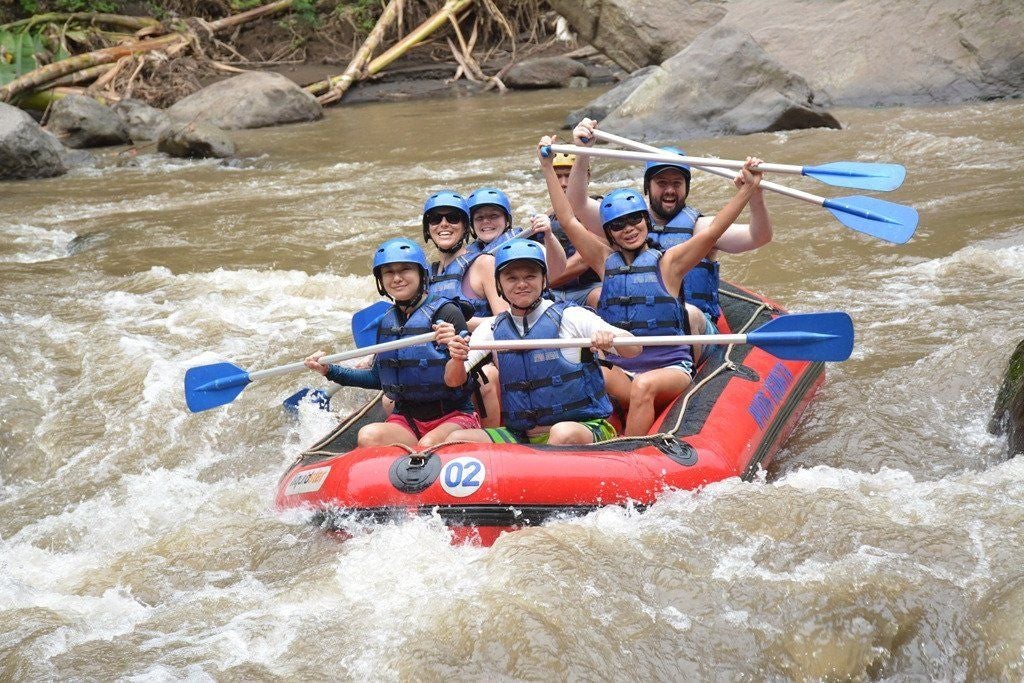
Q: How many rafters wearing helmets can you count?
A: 7